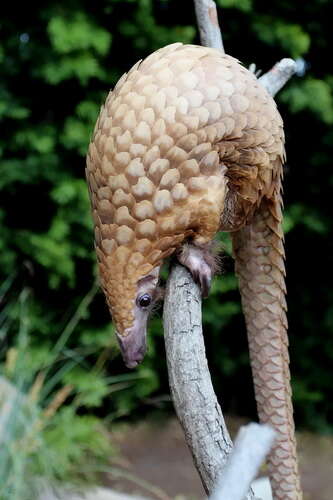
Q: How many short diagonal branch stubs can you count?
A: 2